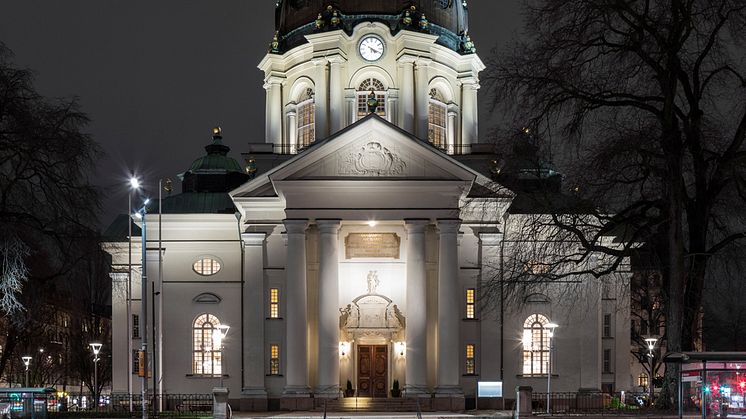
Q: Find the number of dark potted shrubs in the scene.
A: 2